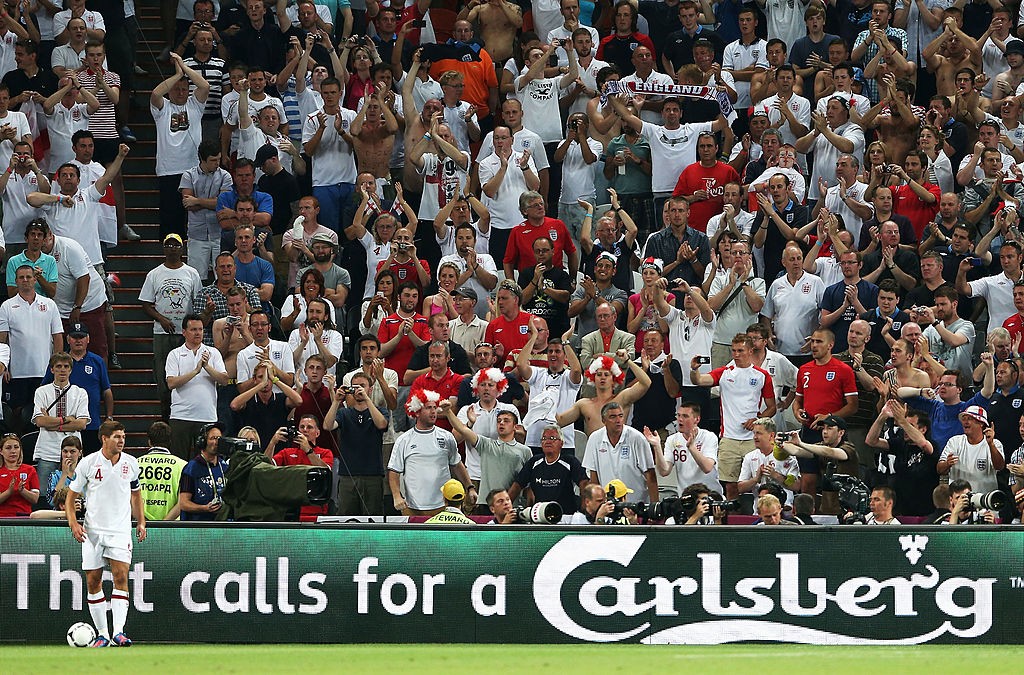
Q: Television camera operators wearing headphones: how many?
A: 1